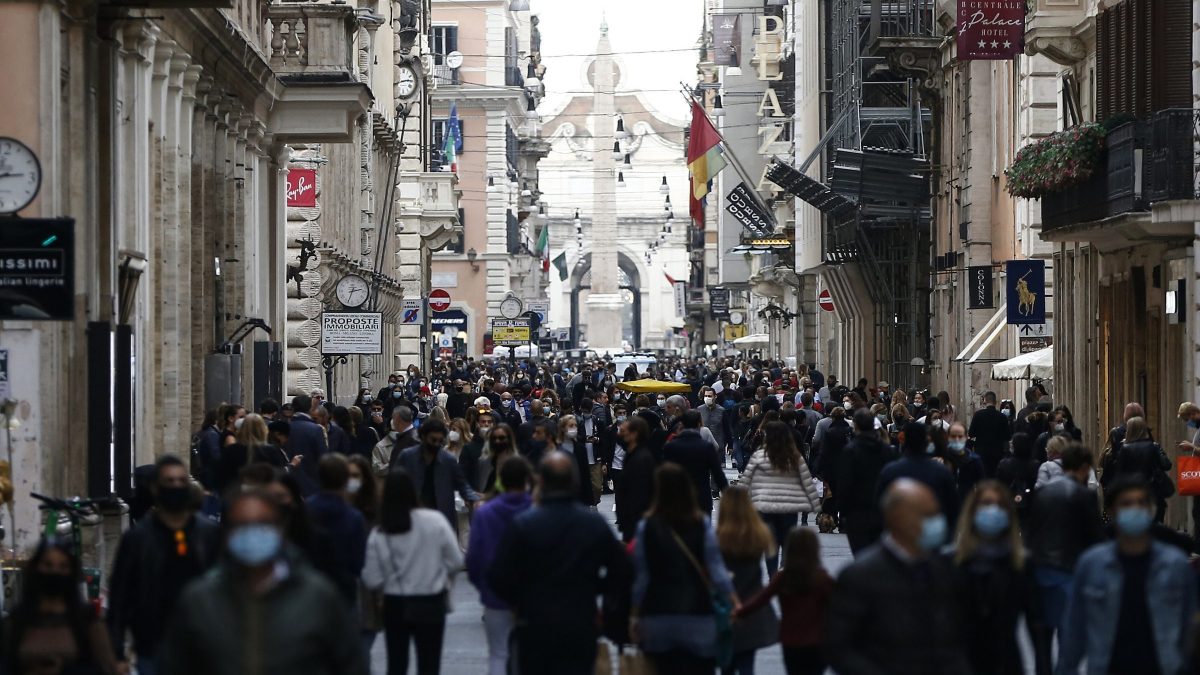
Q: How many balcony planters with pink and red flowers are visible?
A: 1